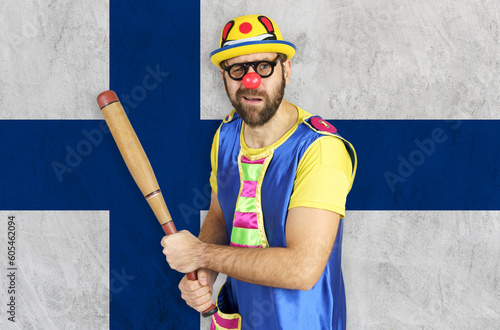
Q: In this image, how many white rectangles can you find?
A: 4